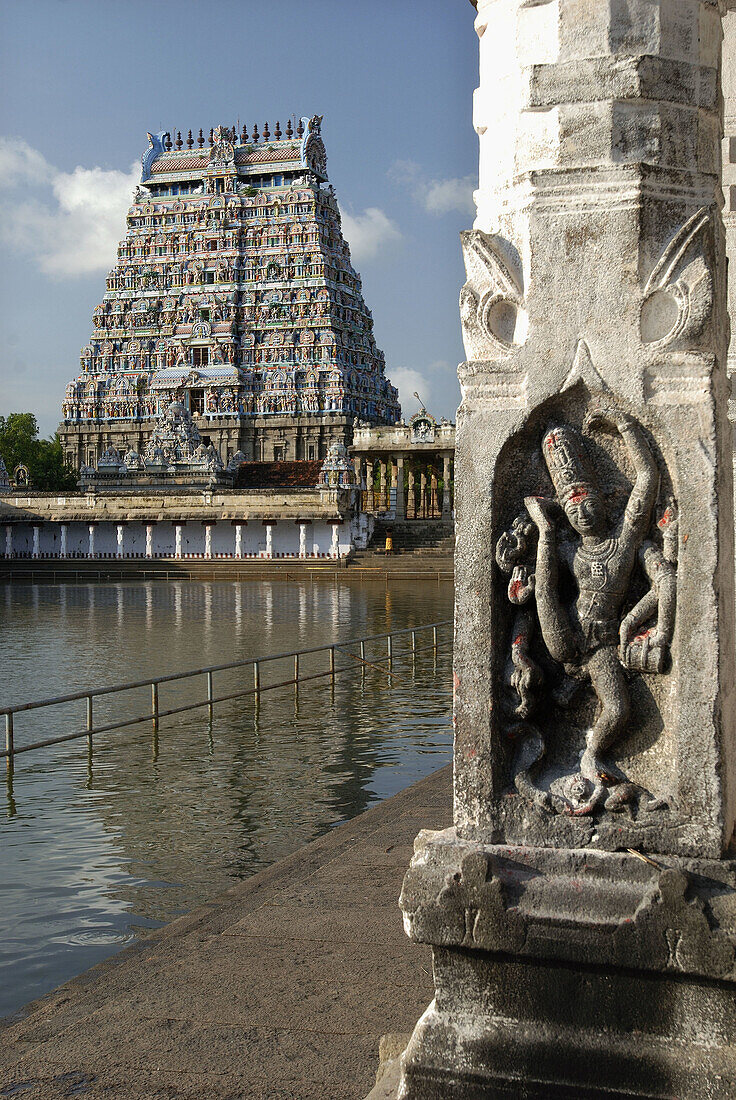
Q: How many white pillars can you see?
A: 12